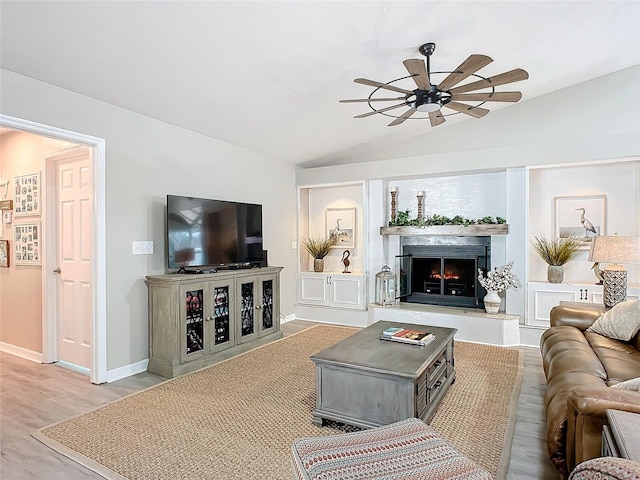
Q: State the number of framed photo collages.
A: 2